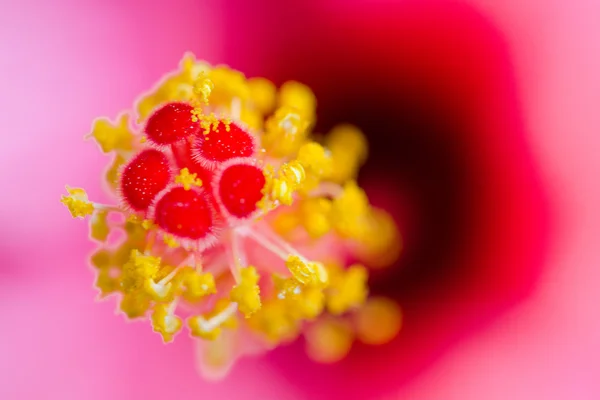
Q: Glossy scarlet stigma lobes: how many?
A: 5